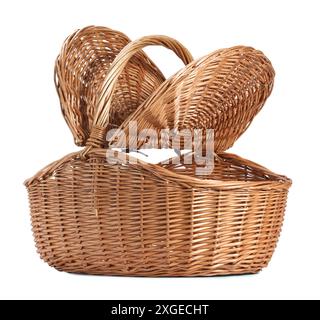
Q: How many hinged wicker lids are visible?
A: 2